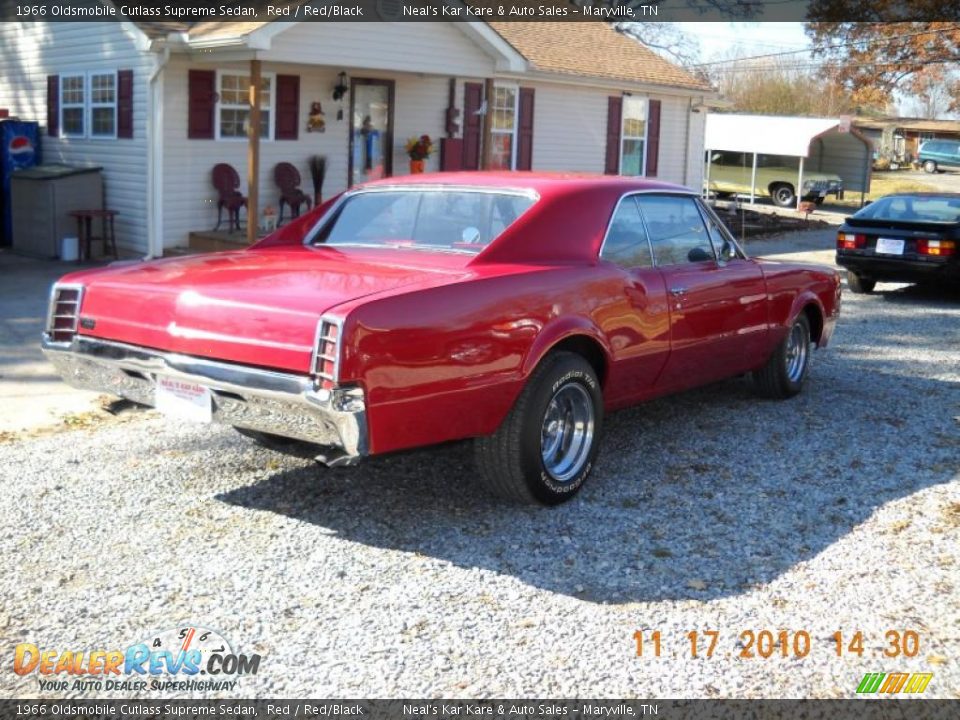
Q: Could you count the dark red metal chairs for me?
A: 2